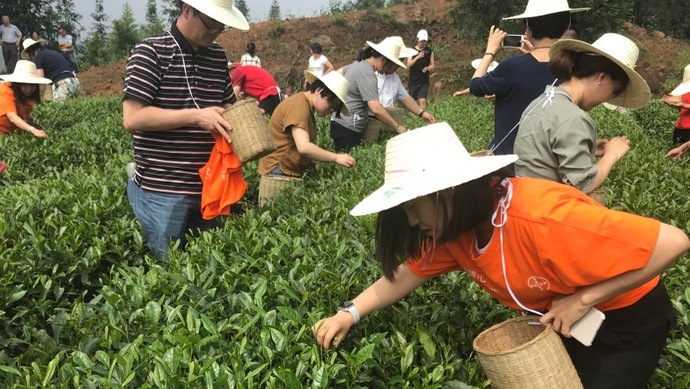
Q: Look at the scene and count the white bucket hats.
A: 11